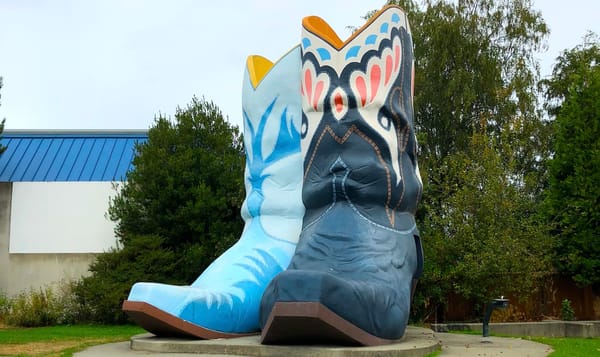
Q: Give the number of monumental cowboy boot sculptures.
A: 2